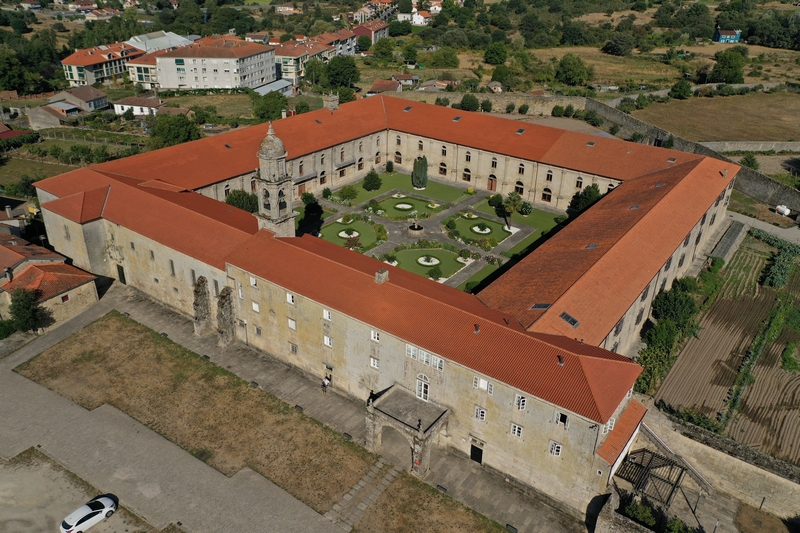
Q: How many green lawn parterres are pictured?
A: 4